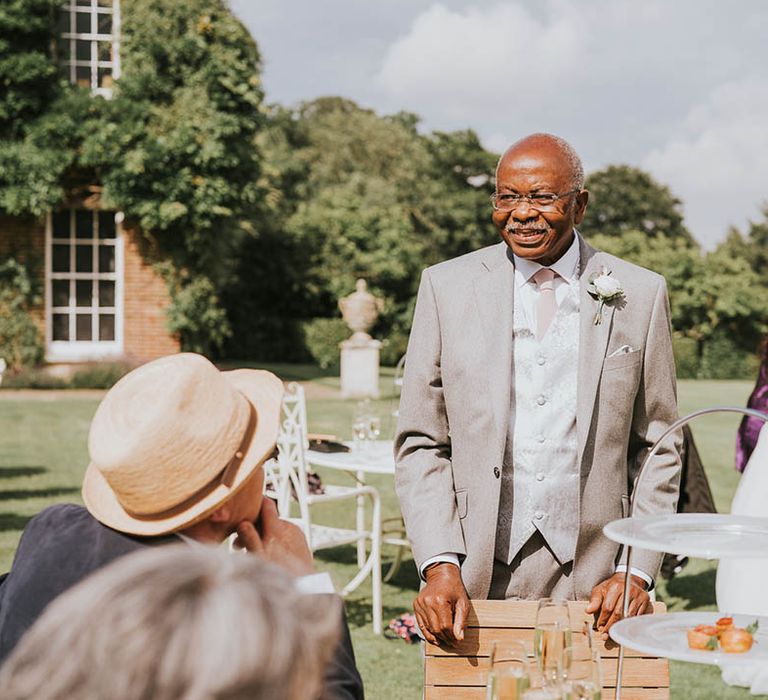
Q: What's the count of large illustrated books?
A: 0